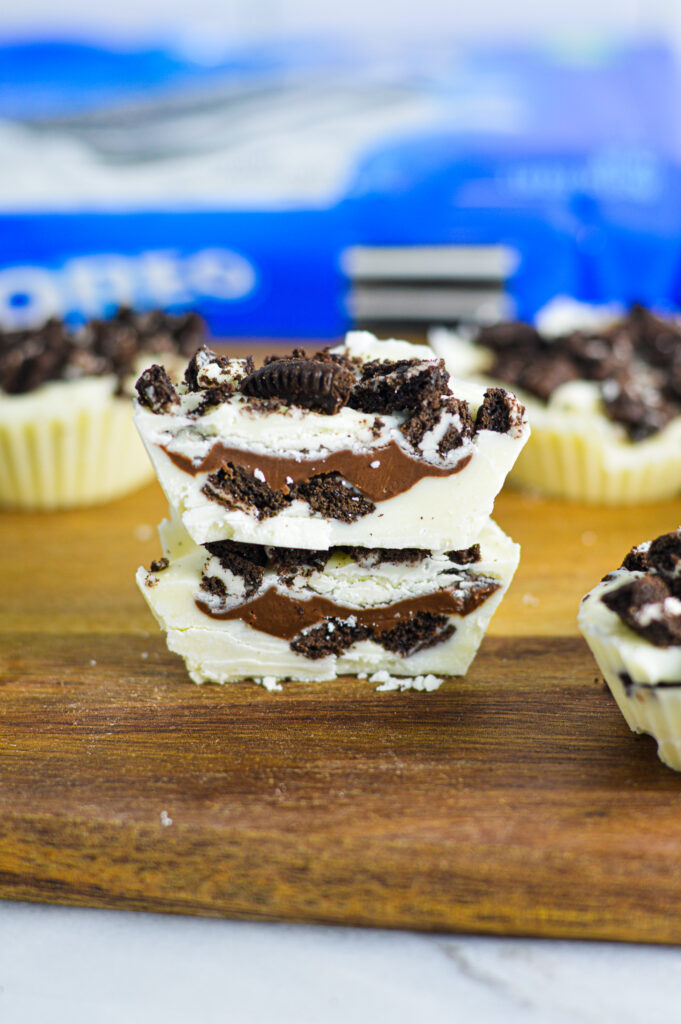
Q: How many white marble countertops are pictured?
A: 1